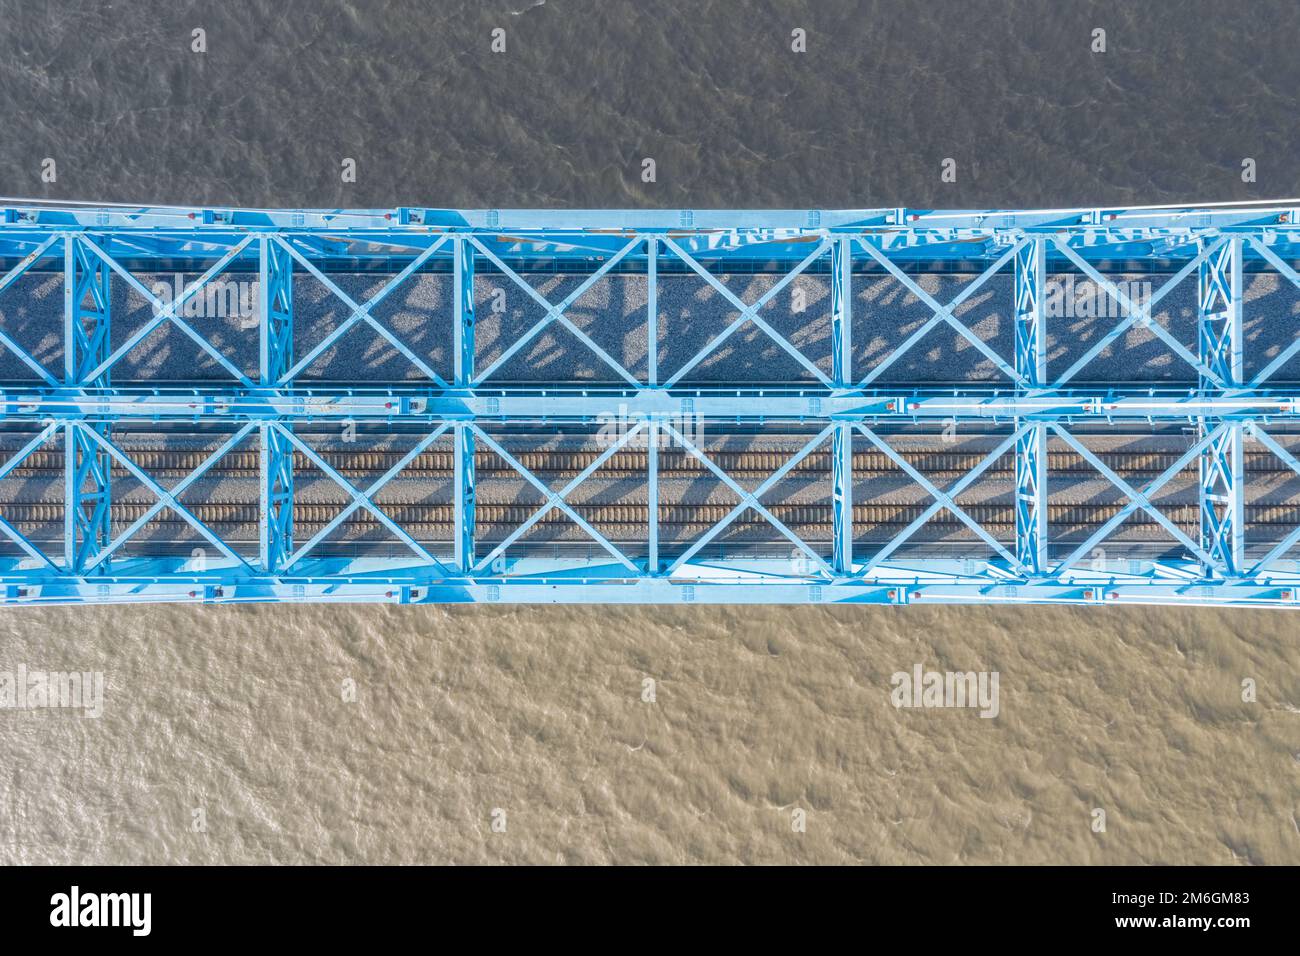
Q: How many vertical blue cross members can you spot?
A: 14